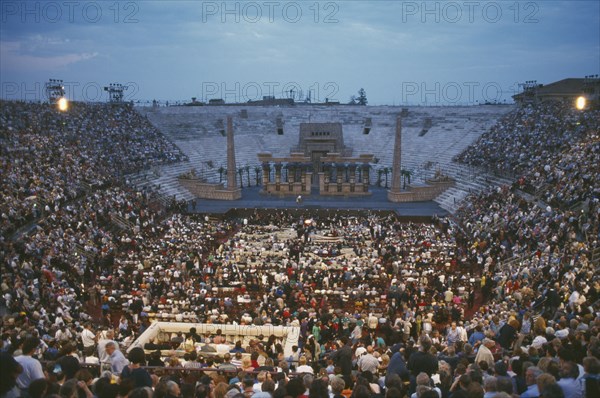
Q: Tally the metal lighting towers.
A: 4